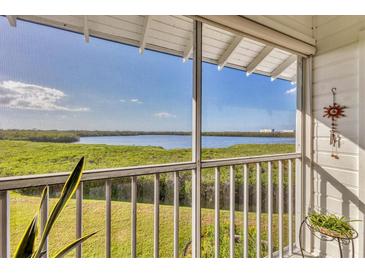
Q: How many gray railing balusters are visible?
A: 14